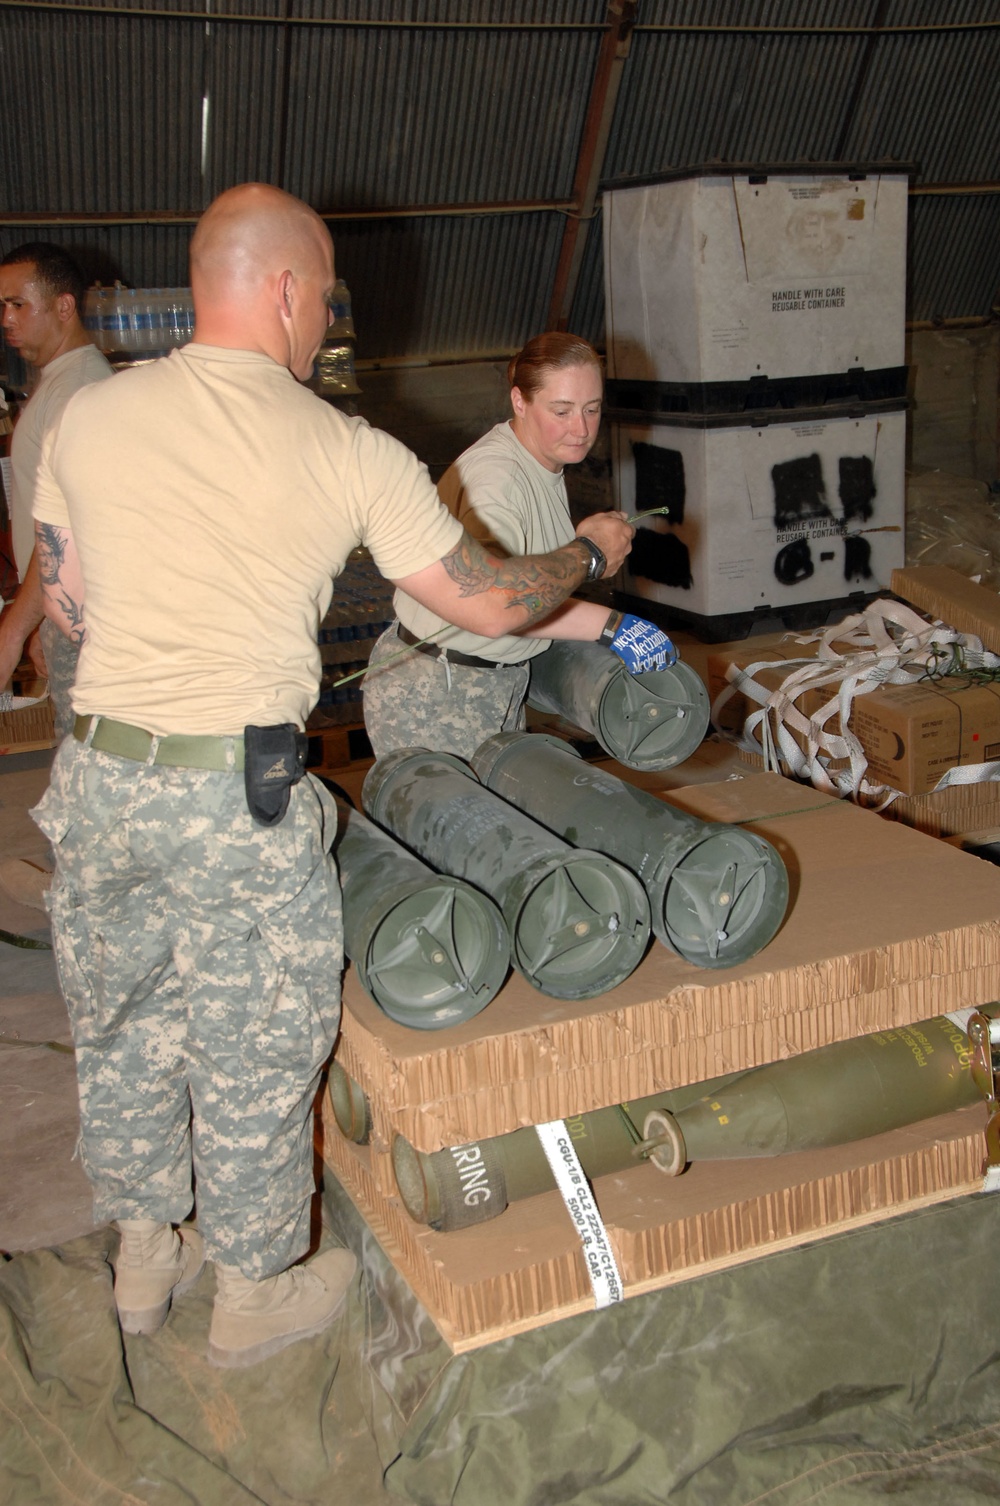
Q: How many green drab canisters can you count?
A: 4